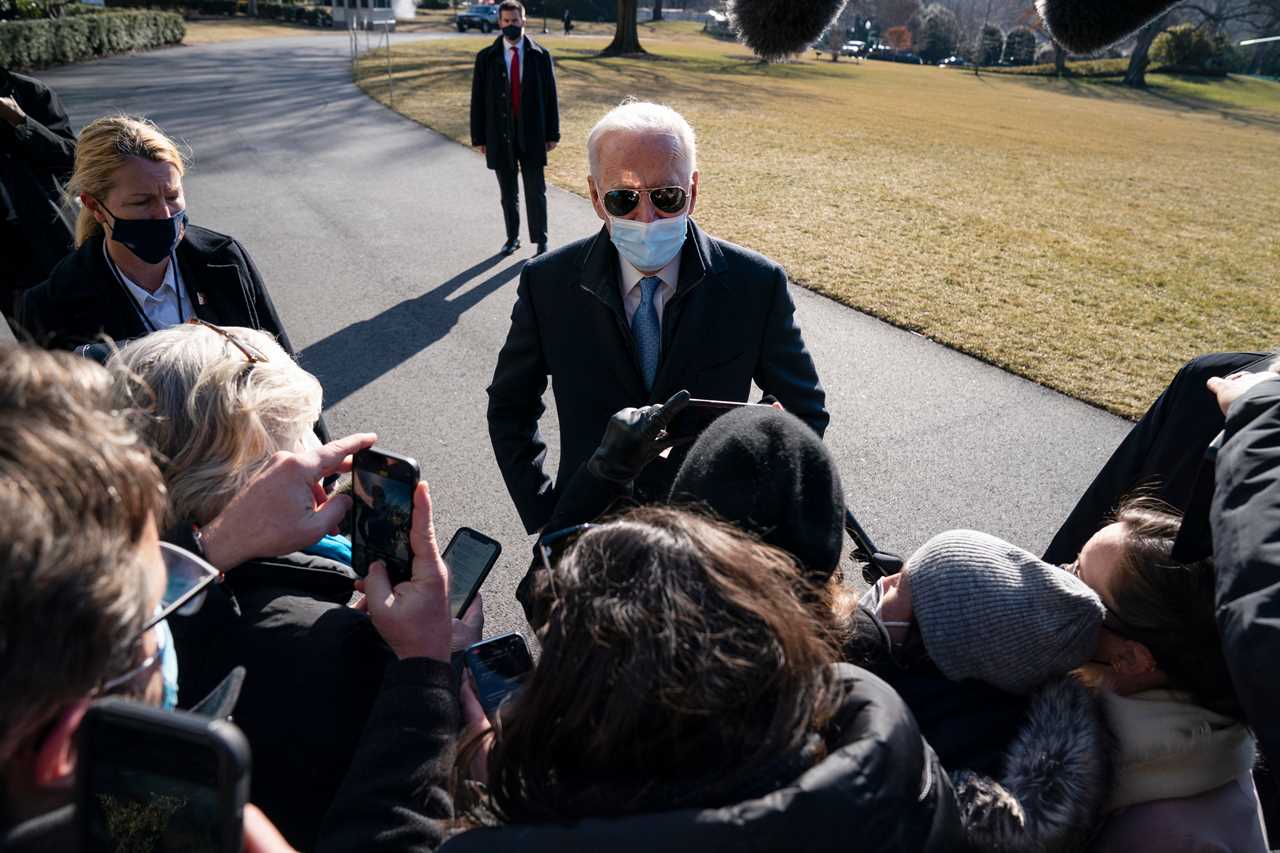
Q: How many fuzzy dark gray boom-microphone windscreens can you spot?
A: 2